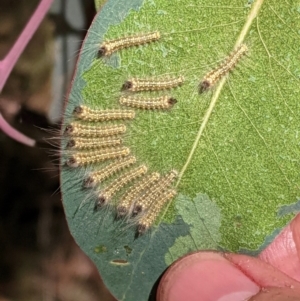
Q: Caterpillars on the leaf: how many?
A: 13